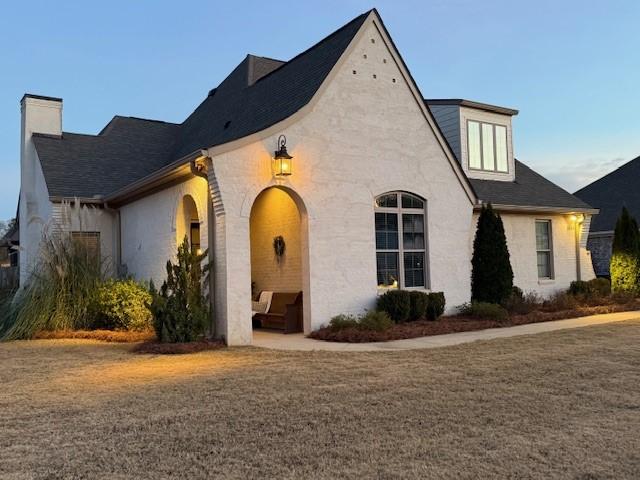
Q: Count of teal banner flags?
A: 0